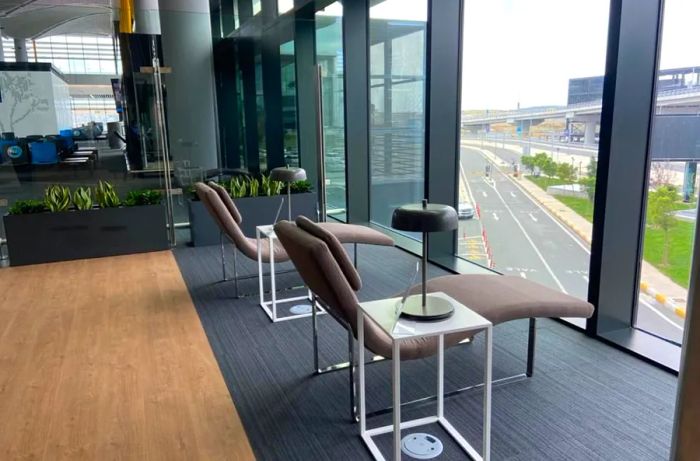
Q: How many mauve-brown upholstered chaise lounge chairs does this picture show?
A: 2